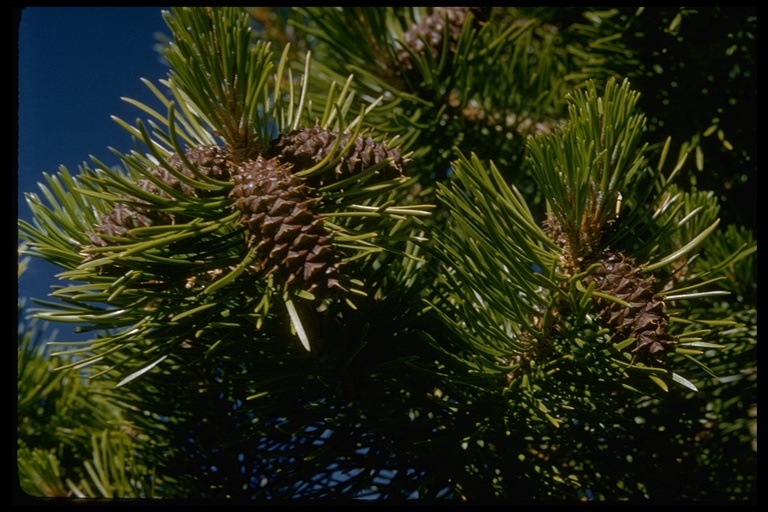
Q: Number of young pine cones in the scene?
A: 5